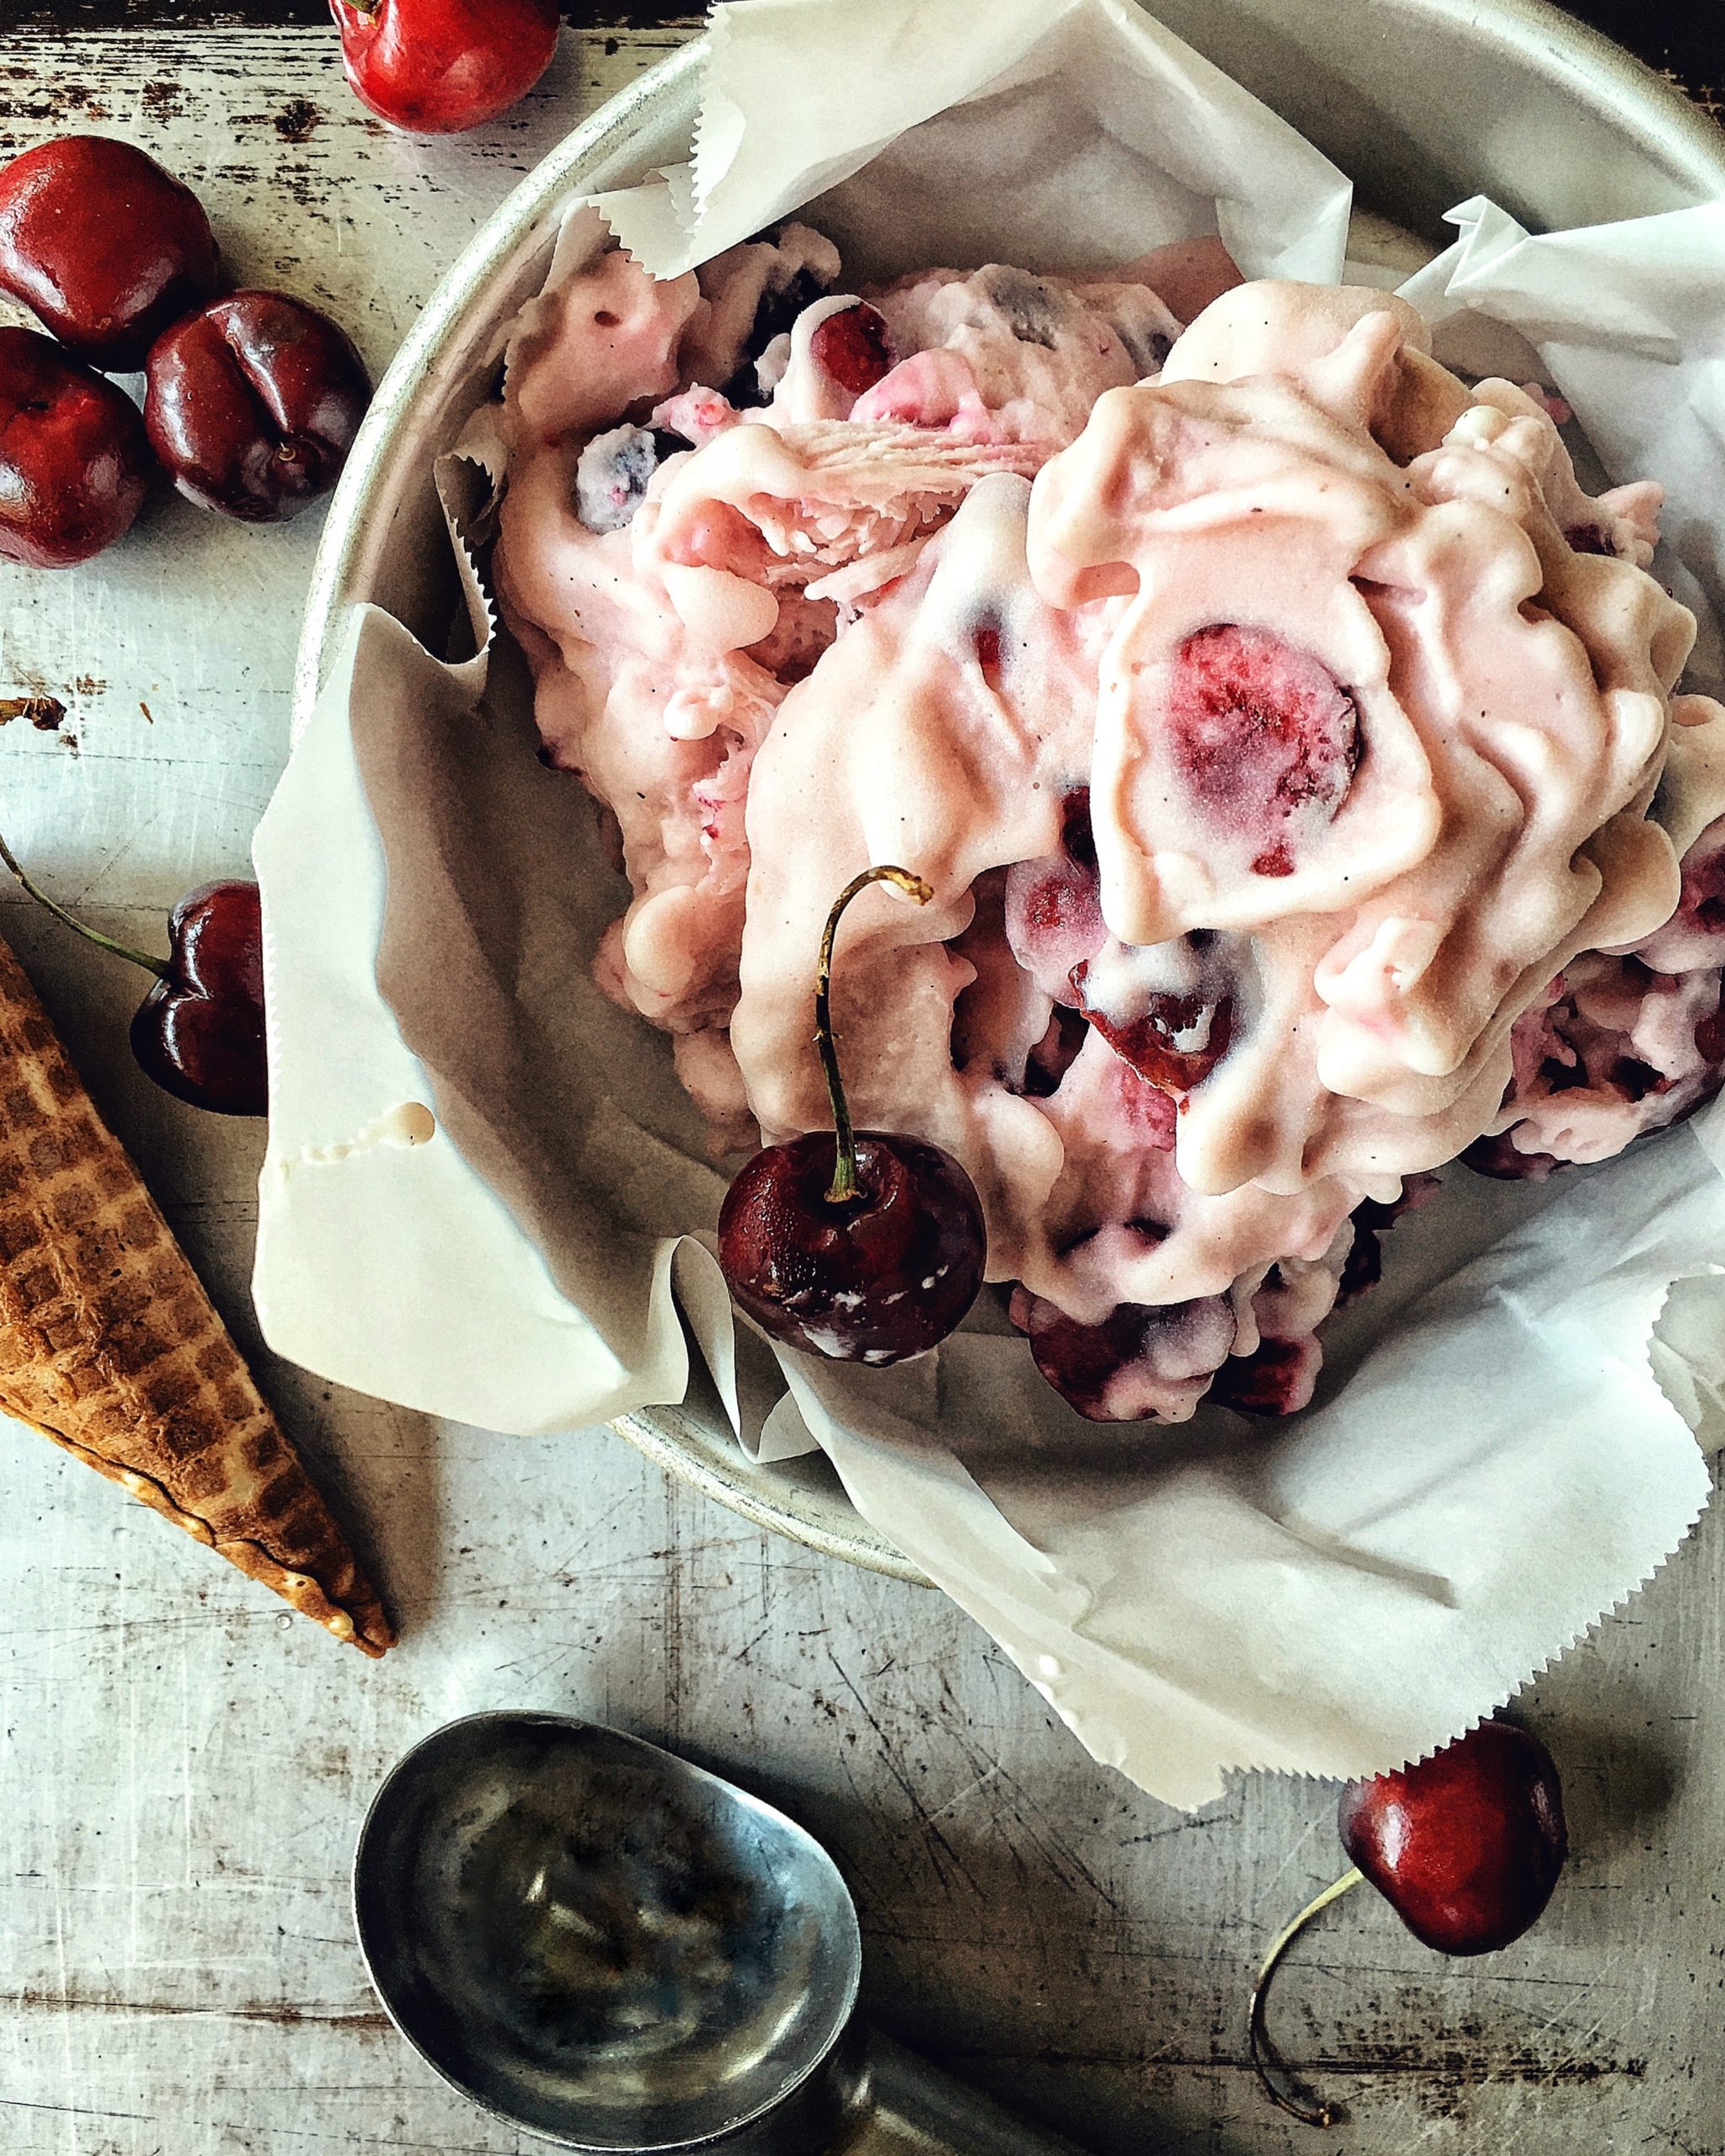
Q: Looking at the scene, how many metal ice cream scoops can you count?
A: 1